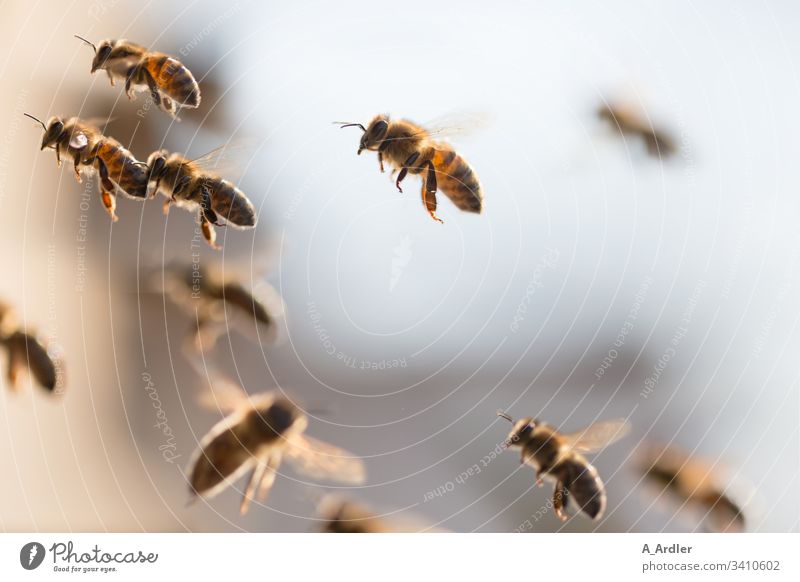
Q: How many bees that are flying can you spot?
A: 11